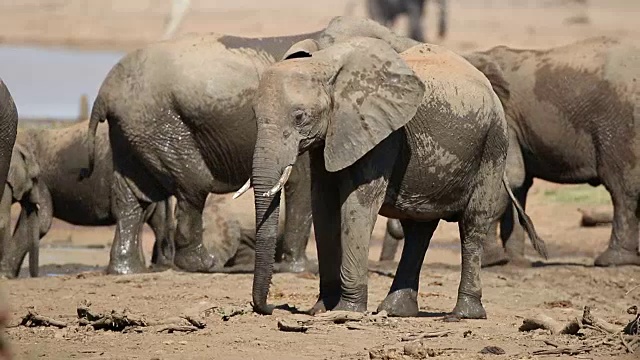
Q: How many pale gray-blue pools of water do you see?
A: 1